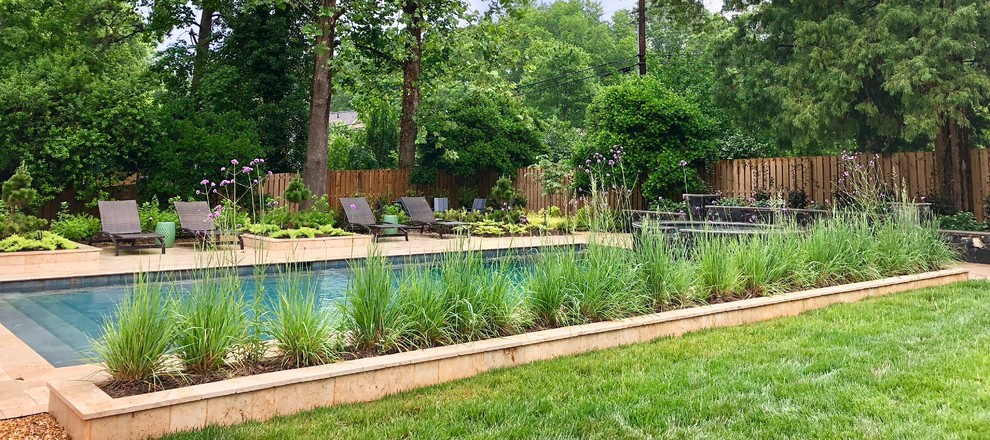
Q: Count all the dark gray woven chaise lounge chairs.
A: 4